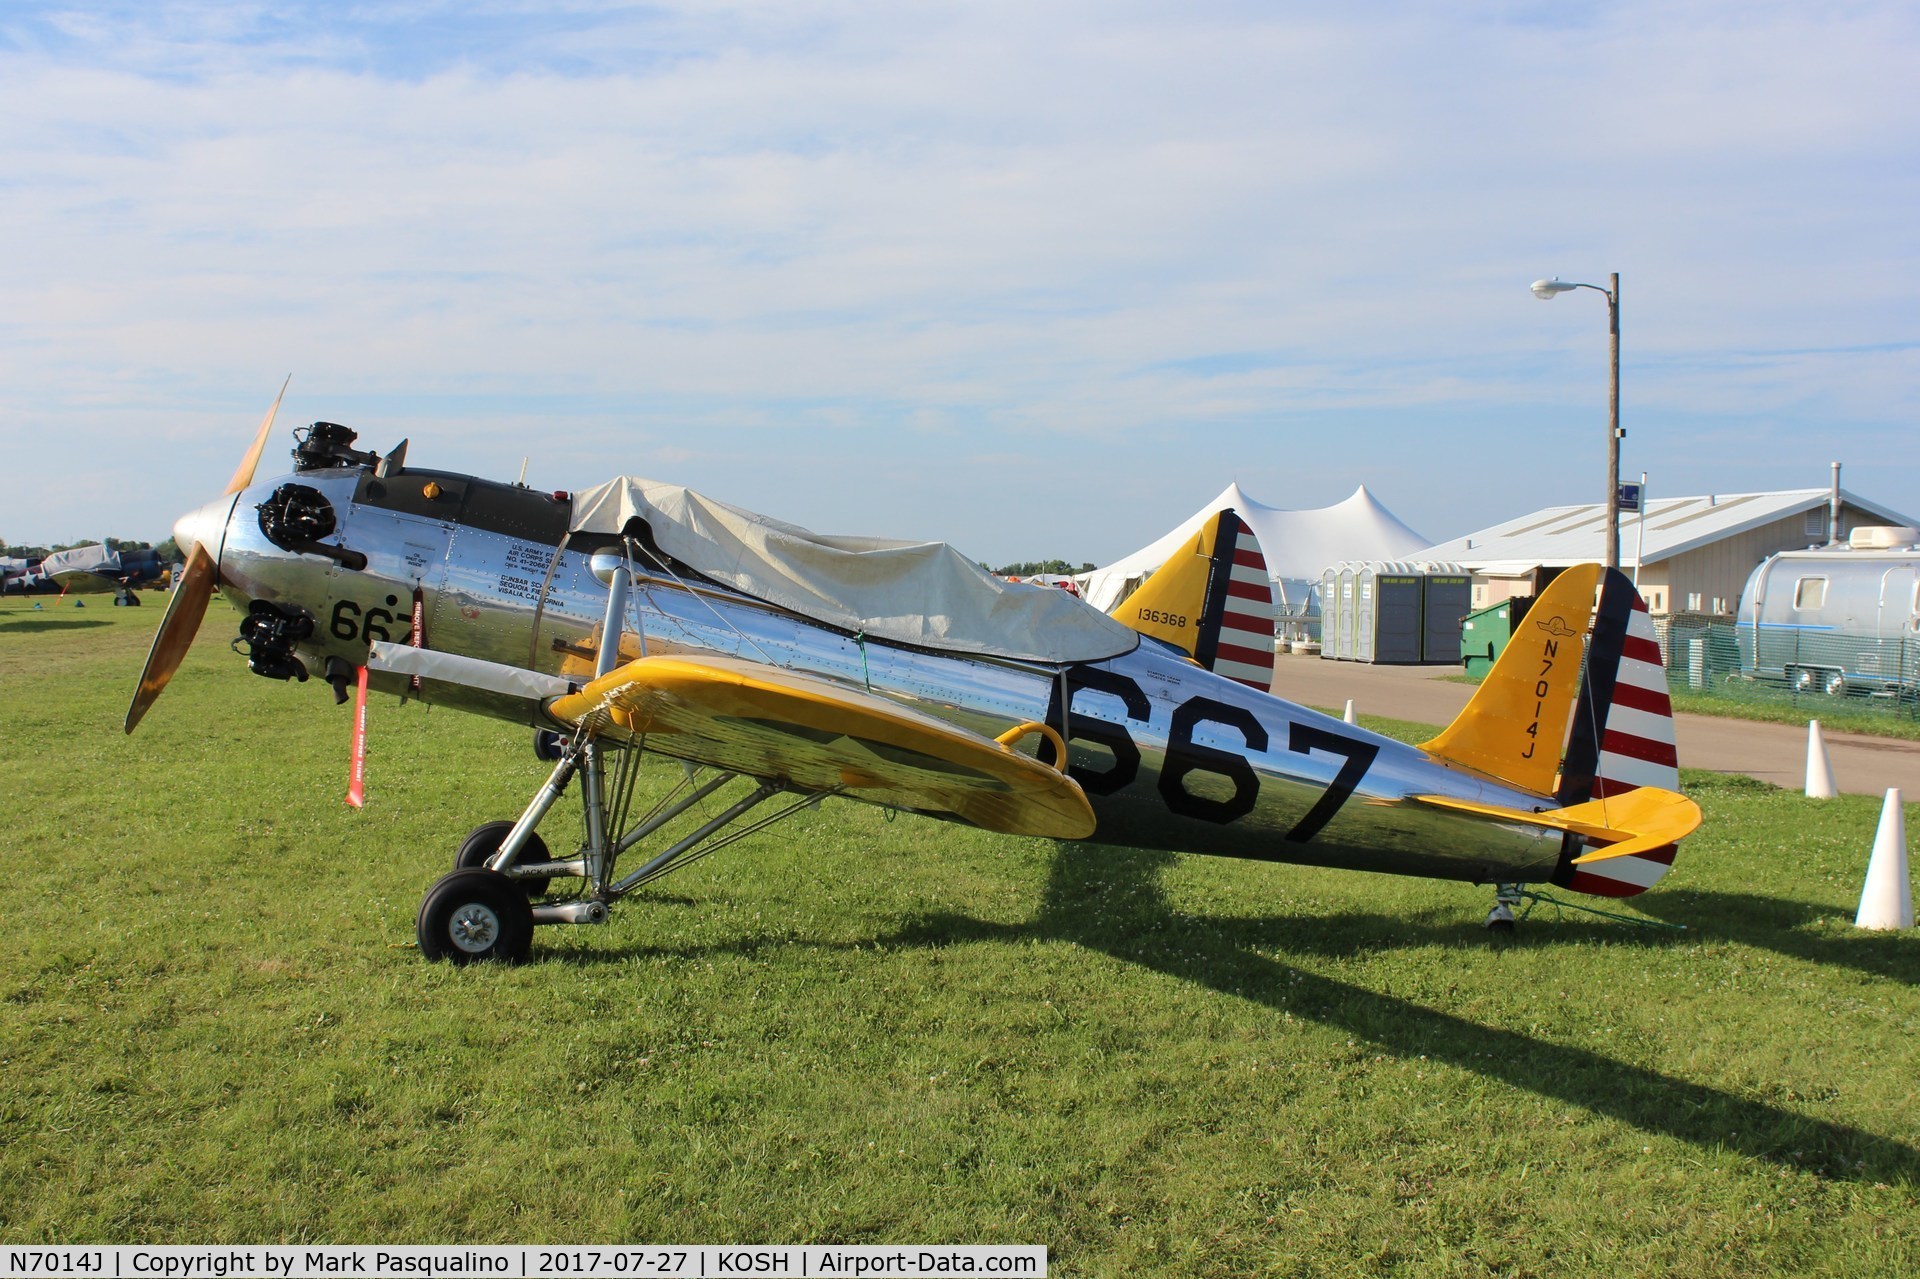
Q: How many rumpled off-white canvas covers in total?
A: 1